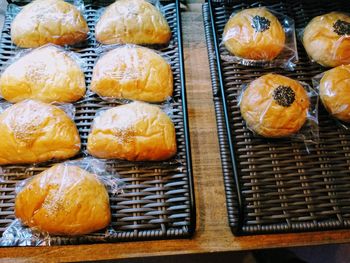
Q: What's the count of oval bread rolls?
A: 7